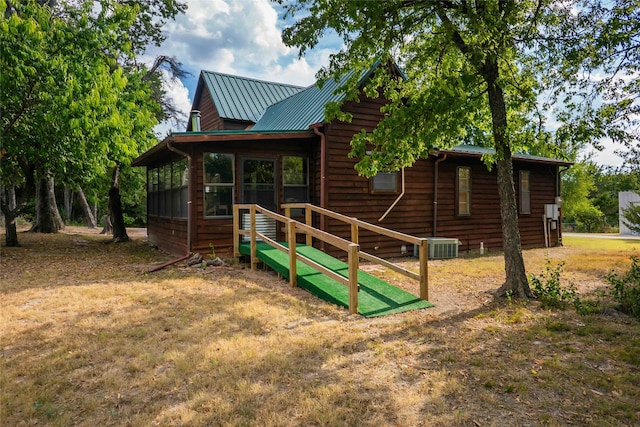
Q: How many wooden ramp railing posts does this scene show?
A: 8